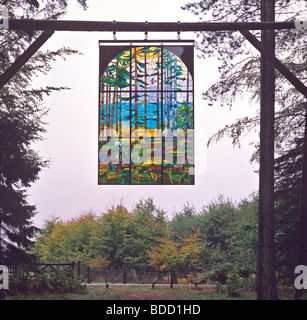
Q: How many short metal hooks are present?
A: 3